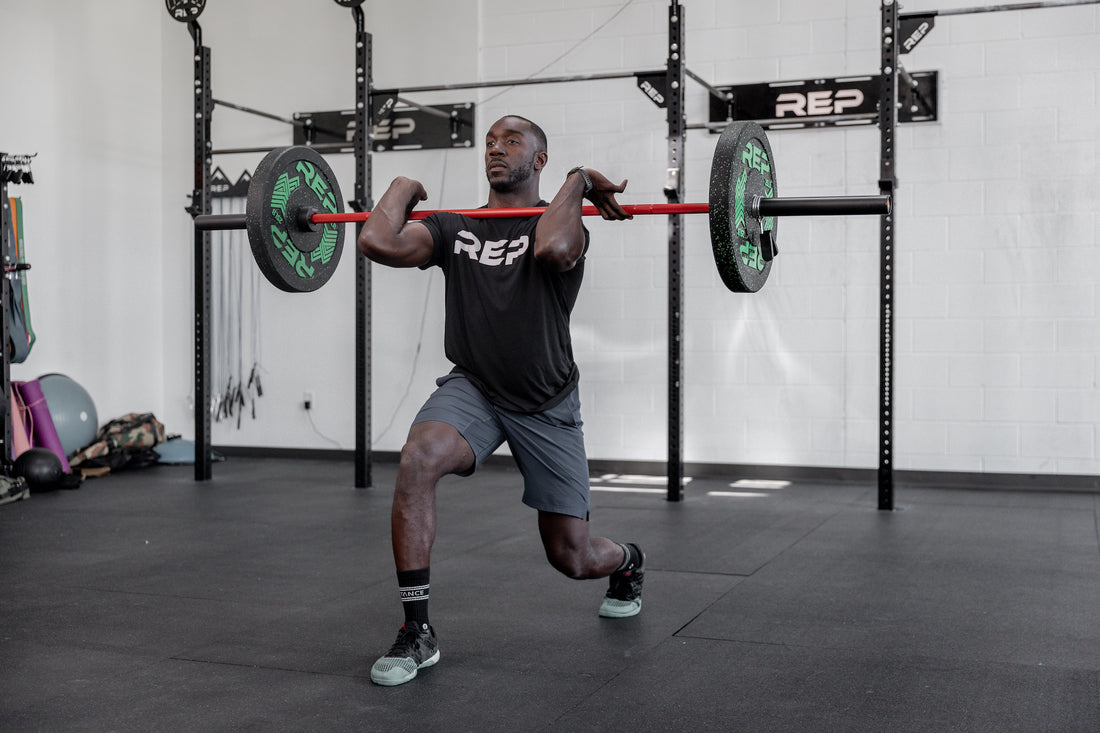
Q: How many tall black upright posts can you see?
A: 4